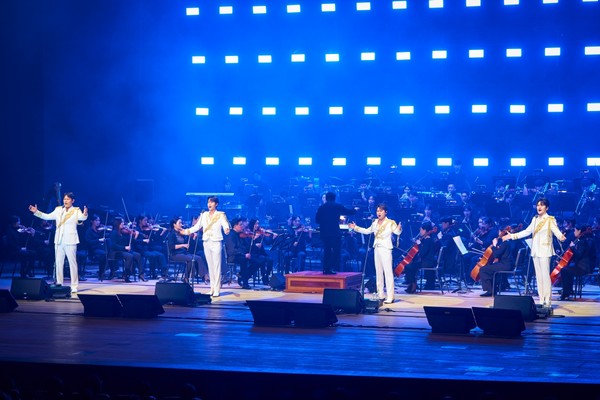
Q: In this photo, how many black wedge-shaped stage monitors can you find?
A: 11